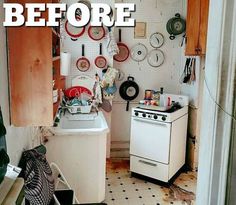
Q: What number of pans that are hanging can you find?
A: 7